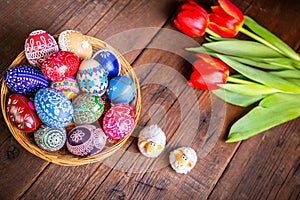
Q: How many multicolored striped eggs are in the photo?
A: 1